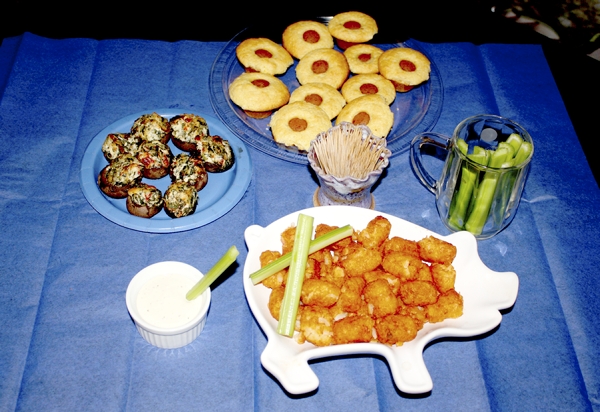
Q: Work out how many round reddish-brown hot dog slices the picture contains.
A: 11